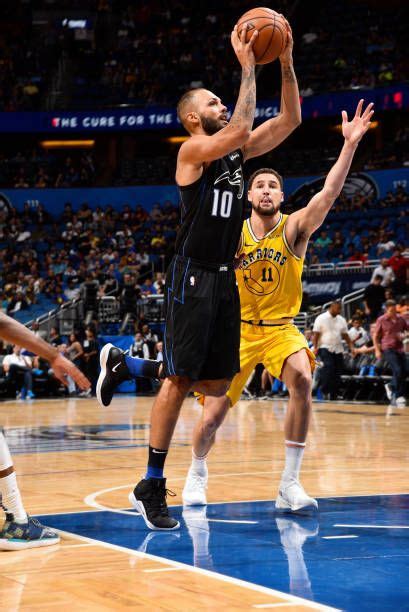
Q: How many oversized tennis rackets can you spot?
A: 0